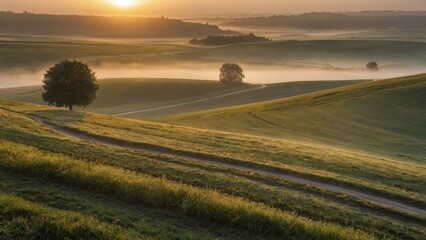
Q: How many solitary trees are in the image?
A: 3